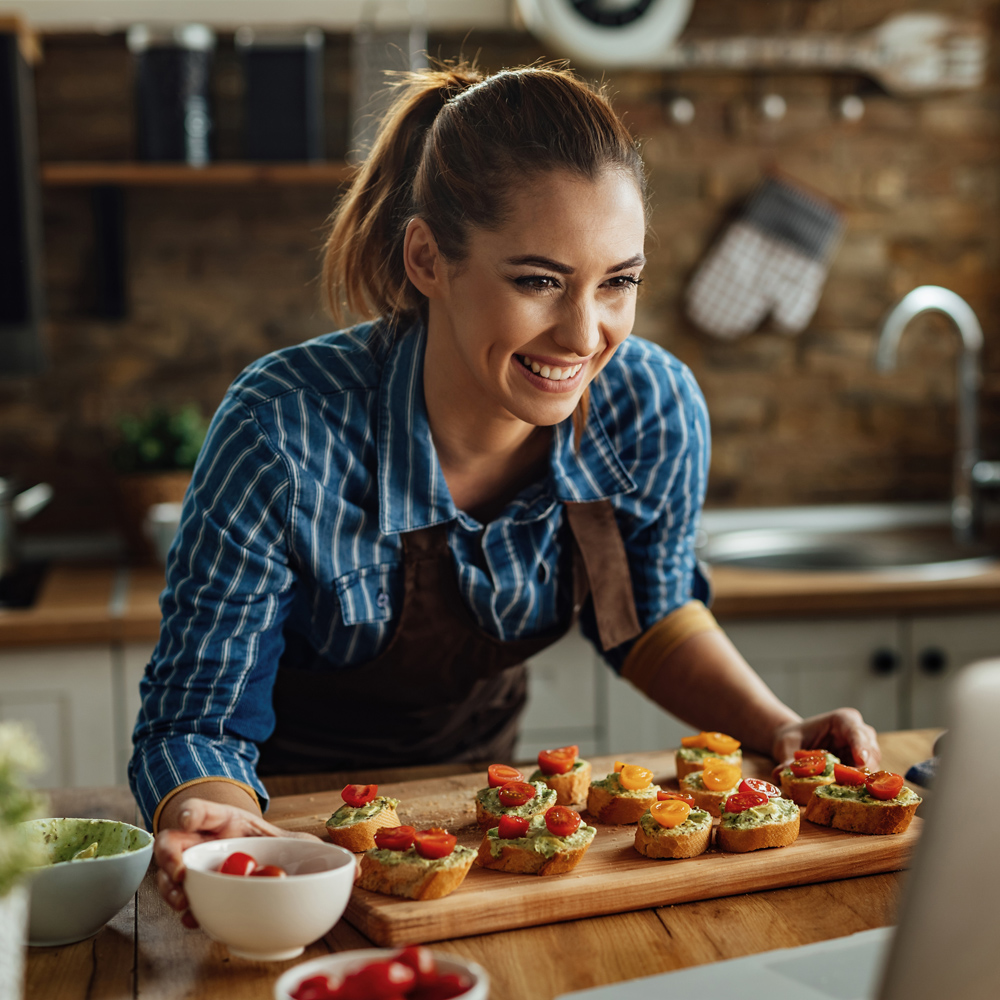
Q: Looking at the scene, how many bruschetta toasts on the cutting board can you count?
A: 12